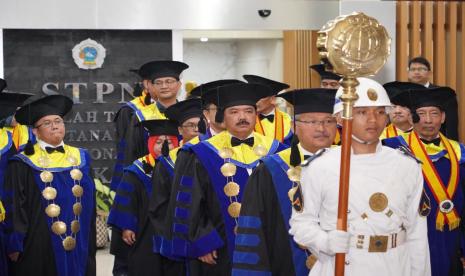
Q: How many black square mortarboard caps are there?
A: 14